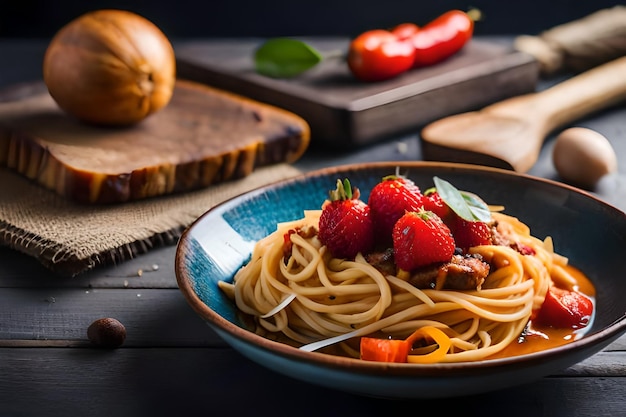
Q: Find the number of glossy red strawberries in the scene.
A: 5